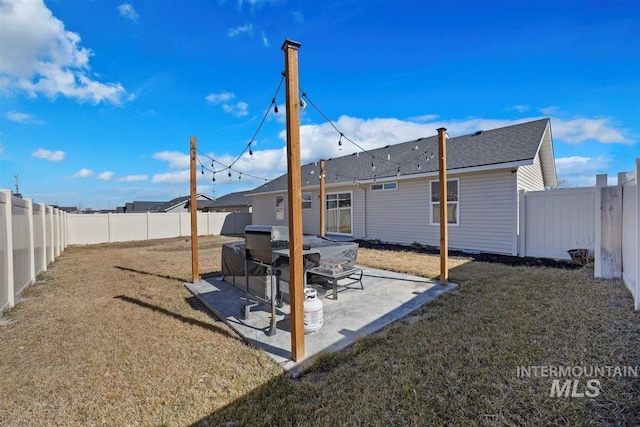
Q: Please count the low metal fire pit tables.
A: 1